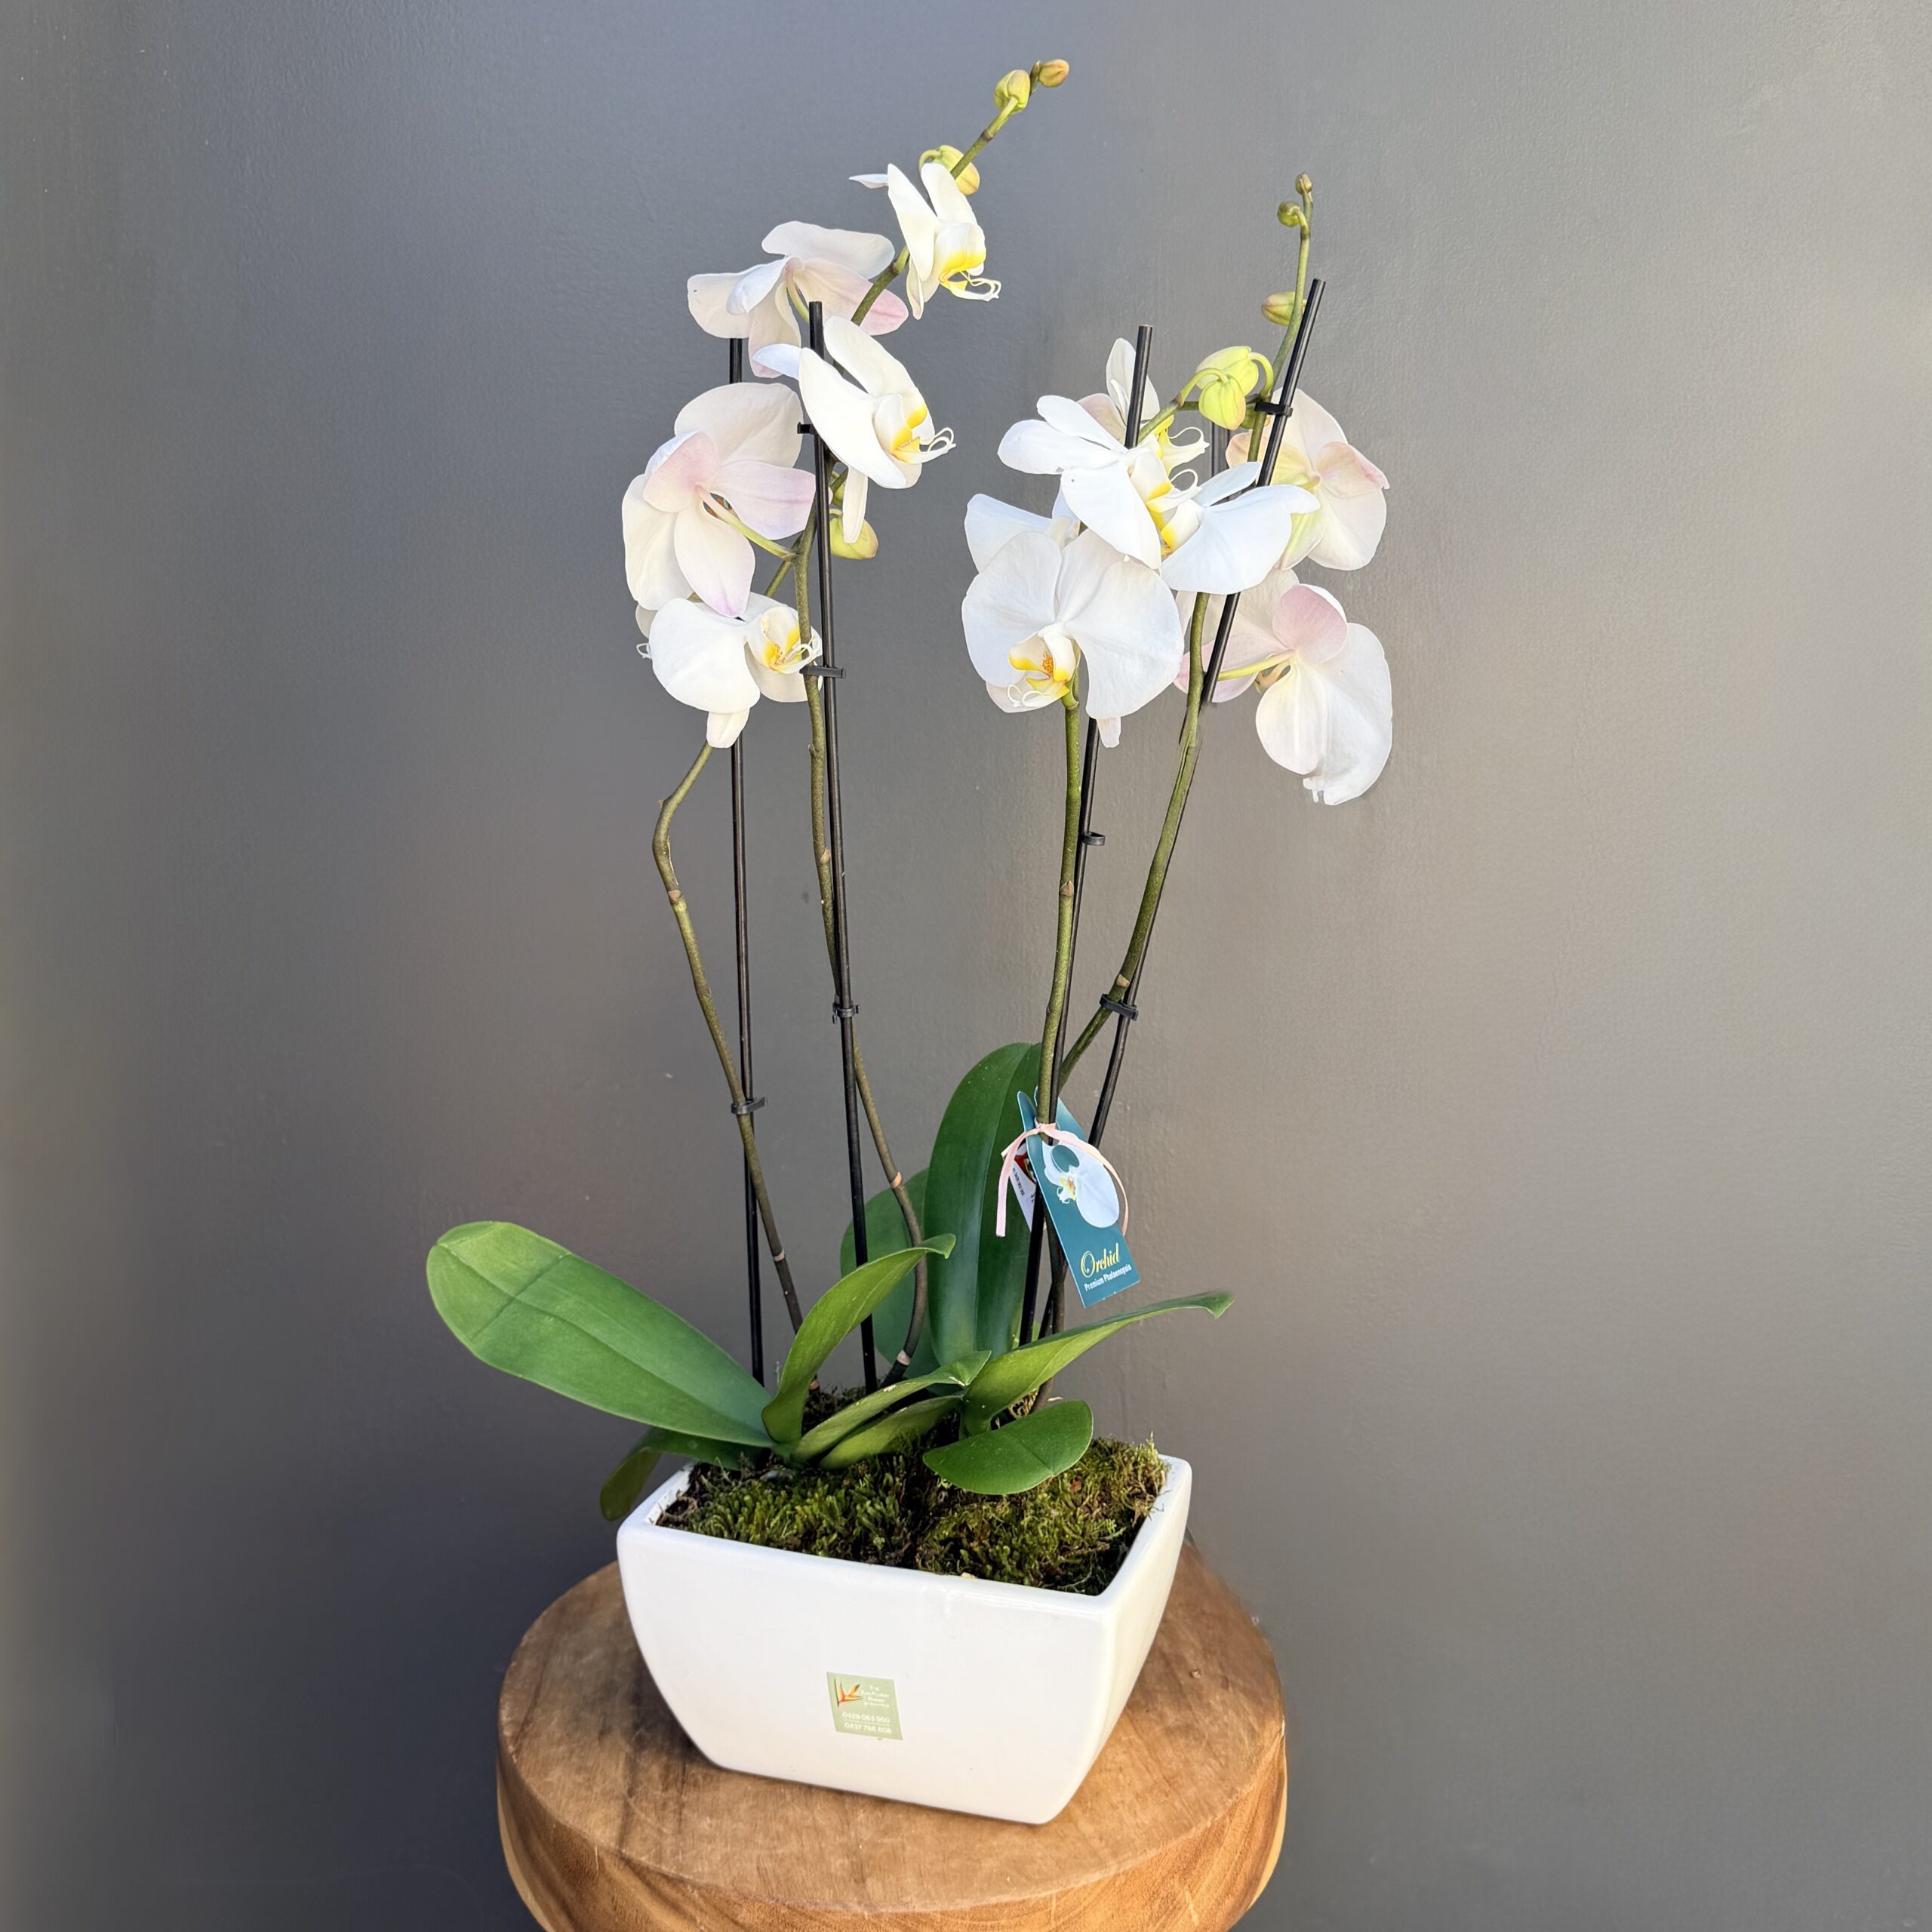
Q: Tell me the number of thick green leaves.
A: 9